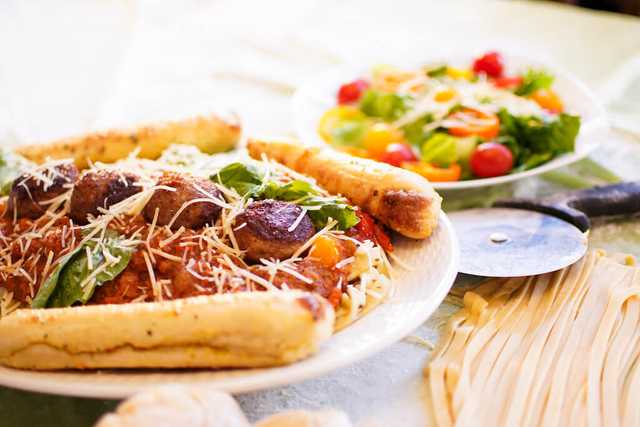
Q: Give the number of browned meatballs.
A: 4